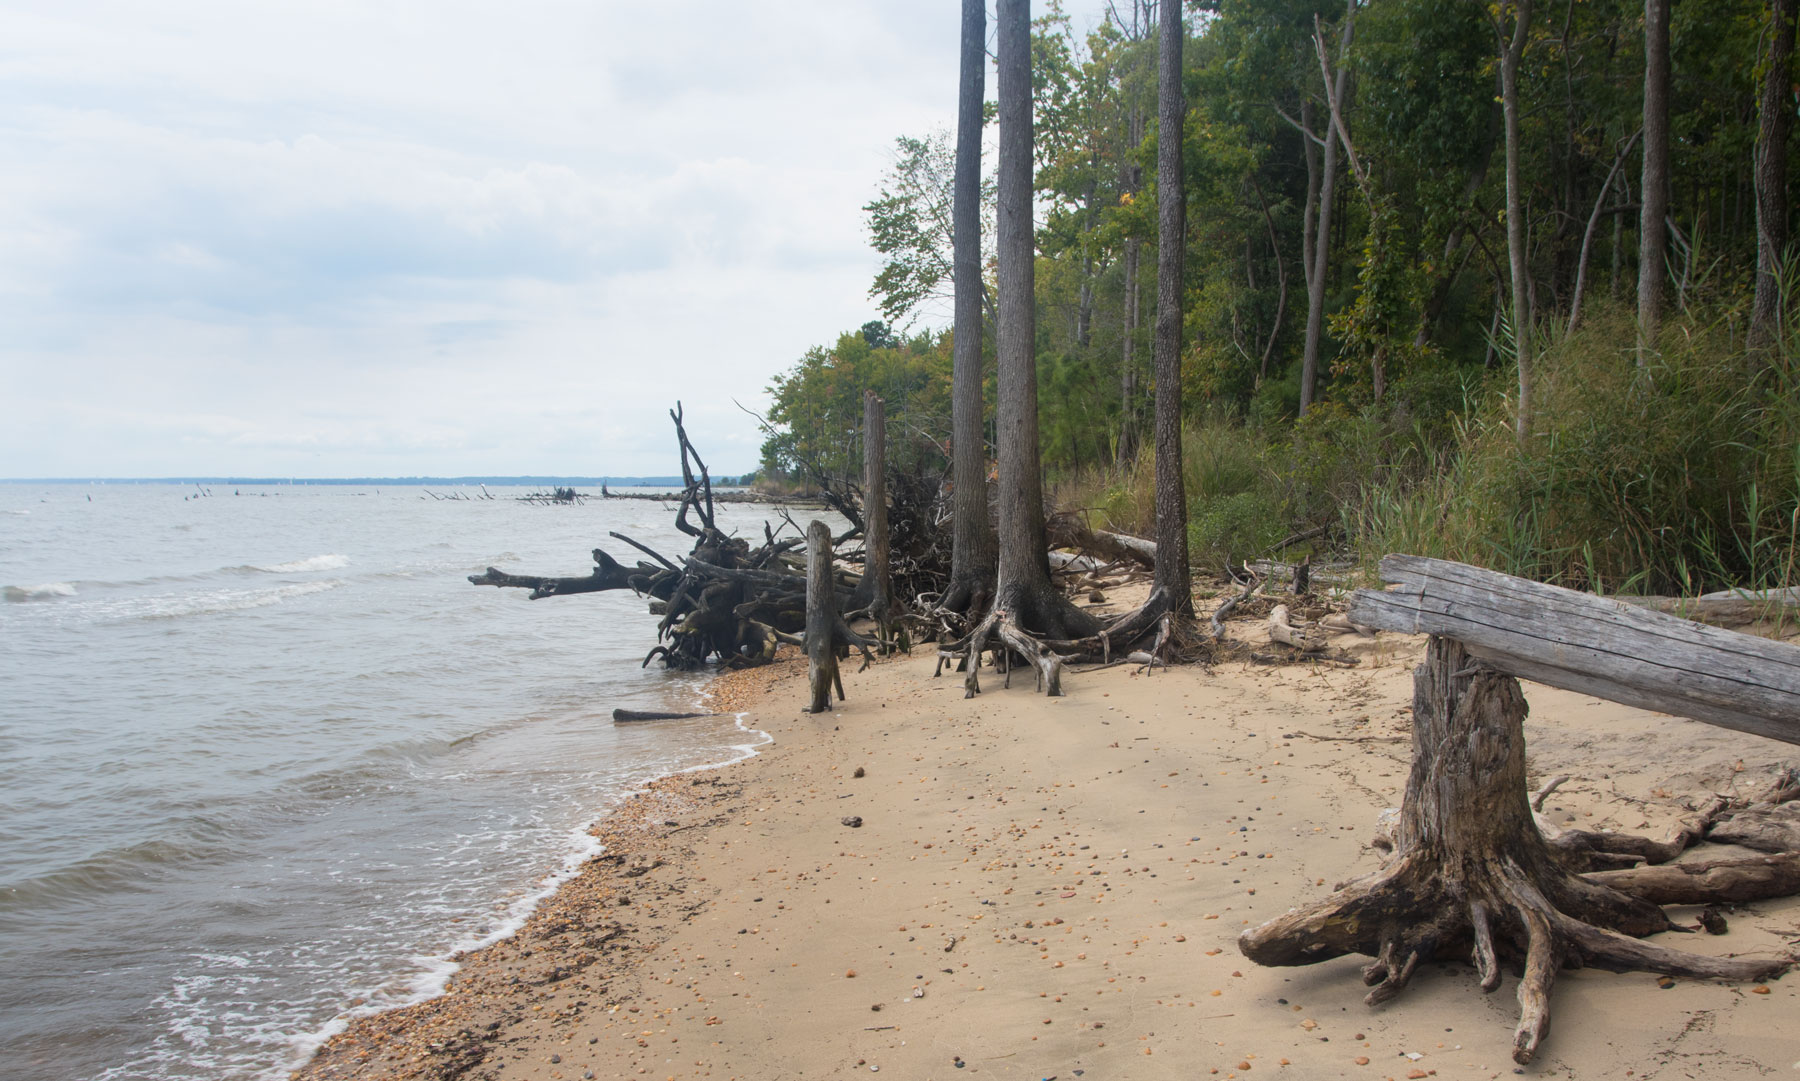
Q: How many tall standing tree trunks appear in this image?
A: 3